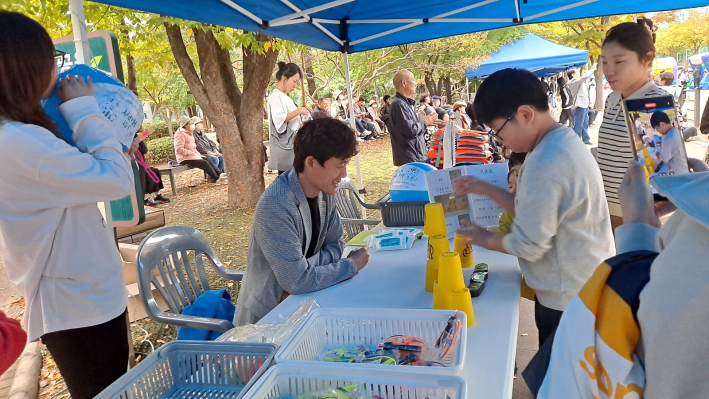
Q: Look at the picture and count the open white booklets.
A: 1